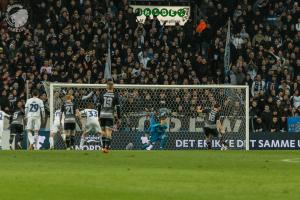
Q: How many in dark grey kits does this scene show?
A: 4